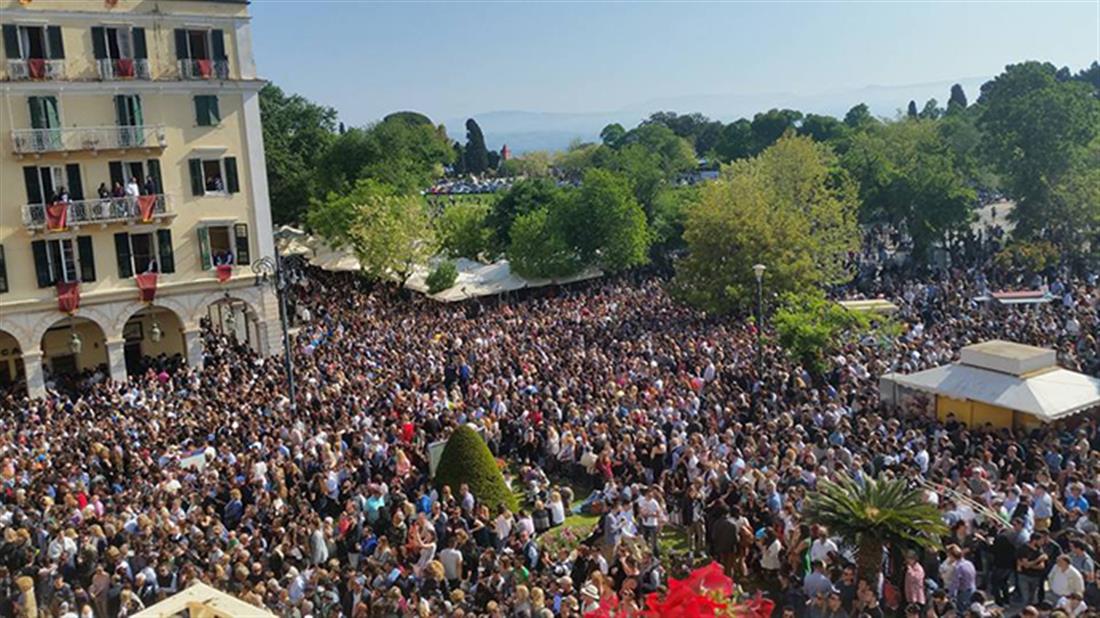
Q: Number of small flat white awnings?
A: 2